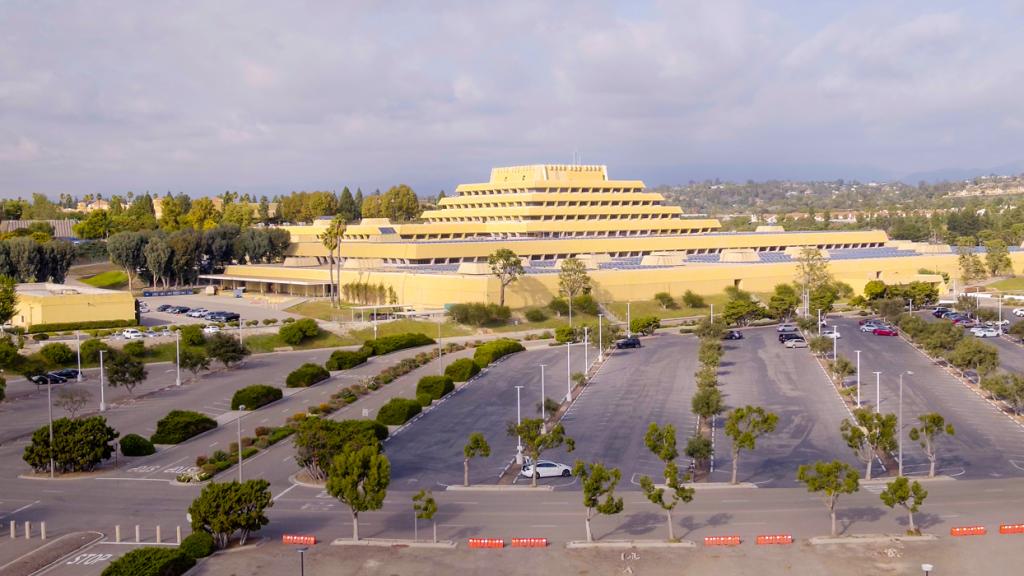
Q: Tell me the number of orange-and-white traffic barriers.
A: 7